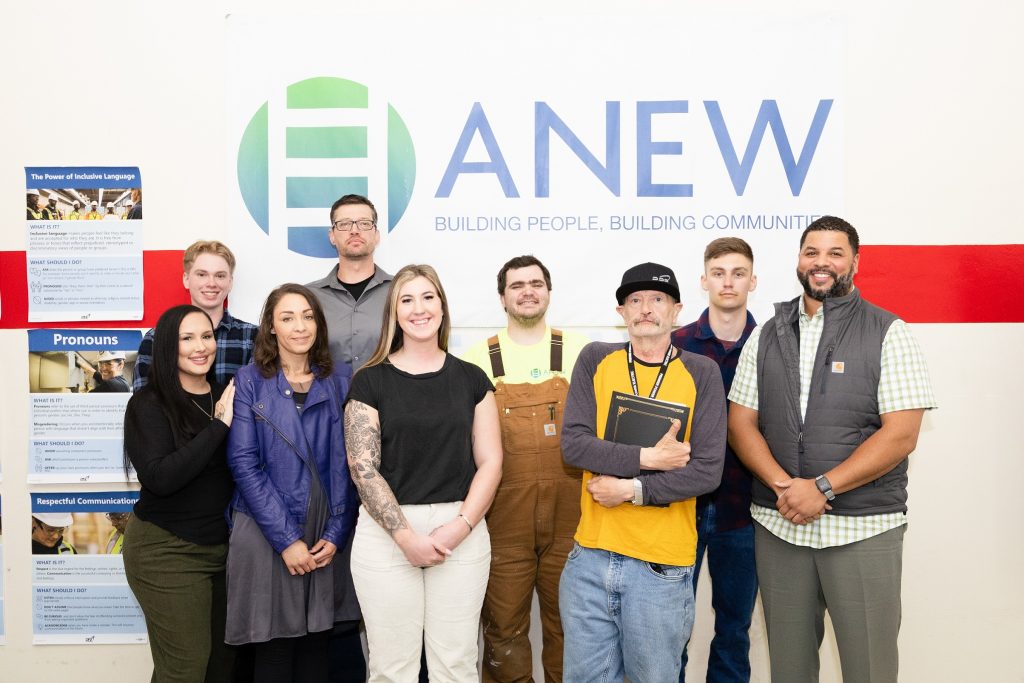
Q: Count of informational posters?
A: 3